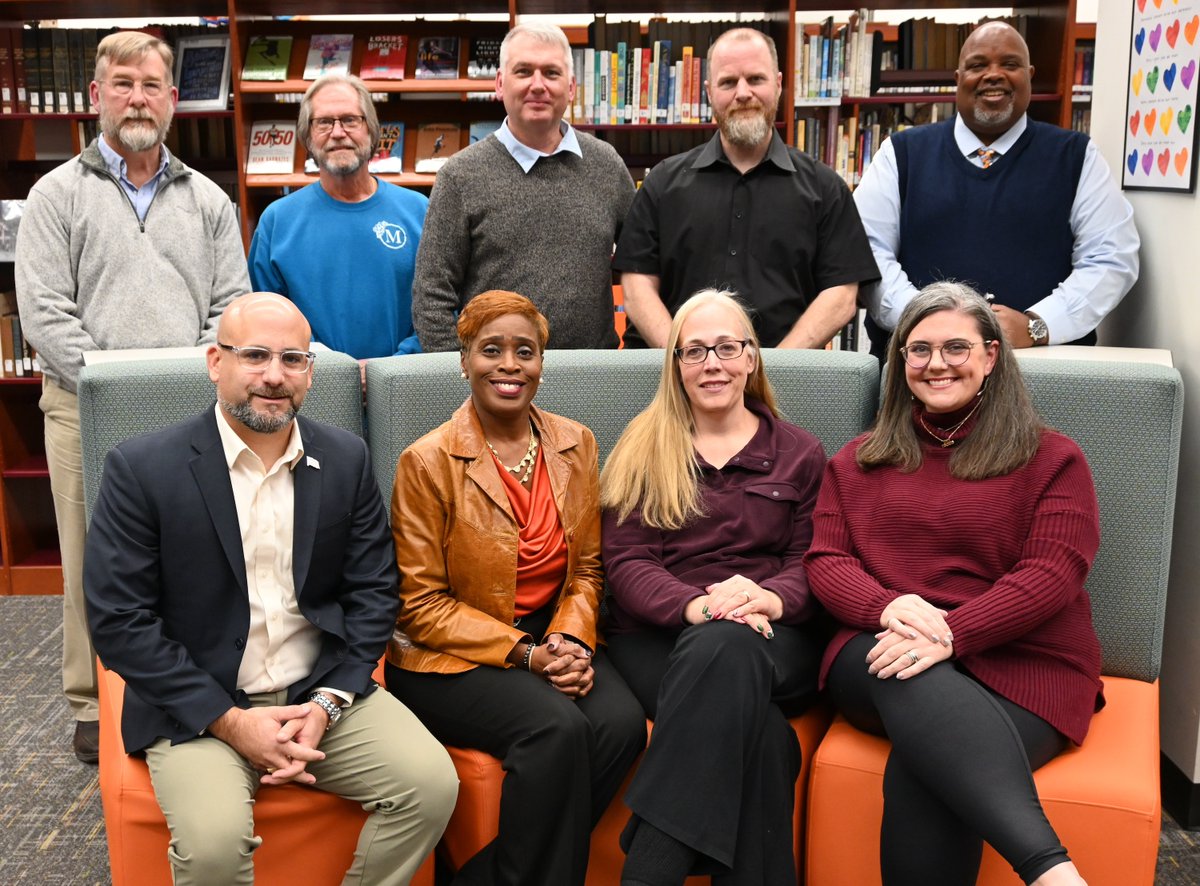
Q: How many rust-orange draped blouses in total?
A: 1